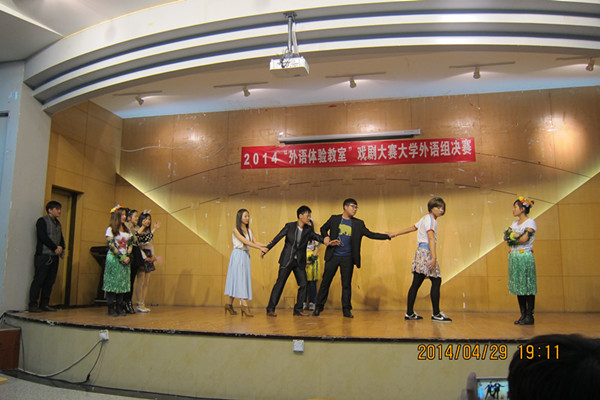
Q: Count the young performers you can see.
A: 10